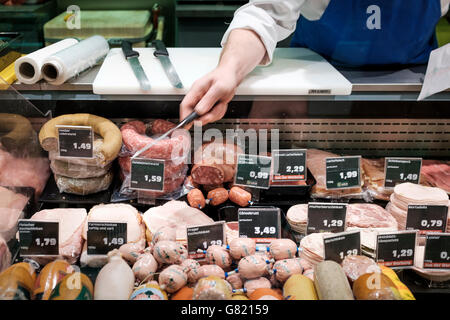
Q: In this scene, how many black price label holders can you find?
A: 15